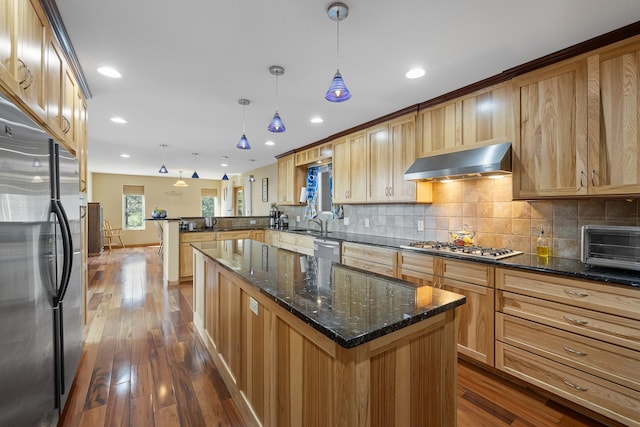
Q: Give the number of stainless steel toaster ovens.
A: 1